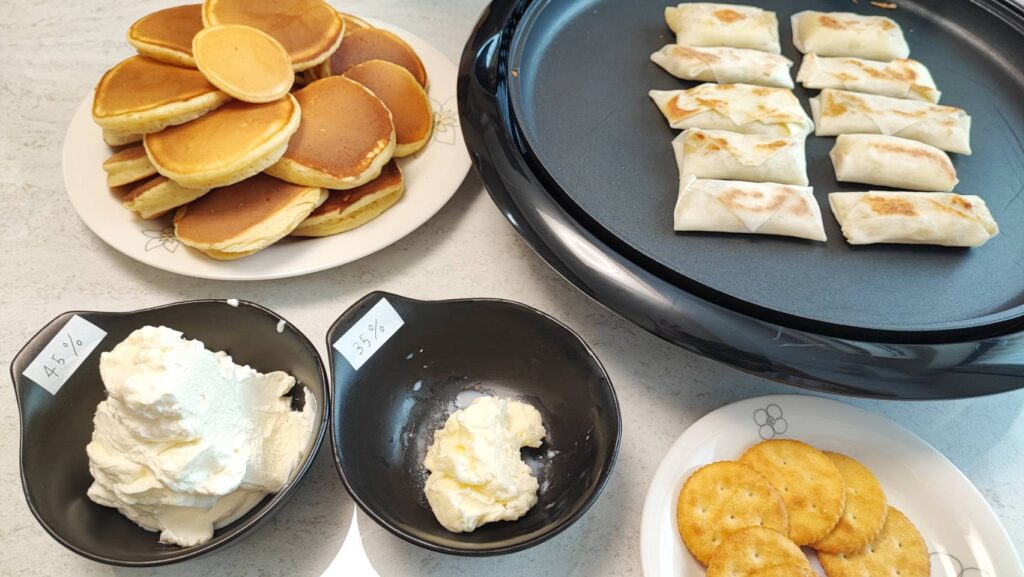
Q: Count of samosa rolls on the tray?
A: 10